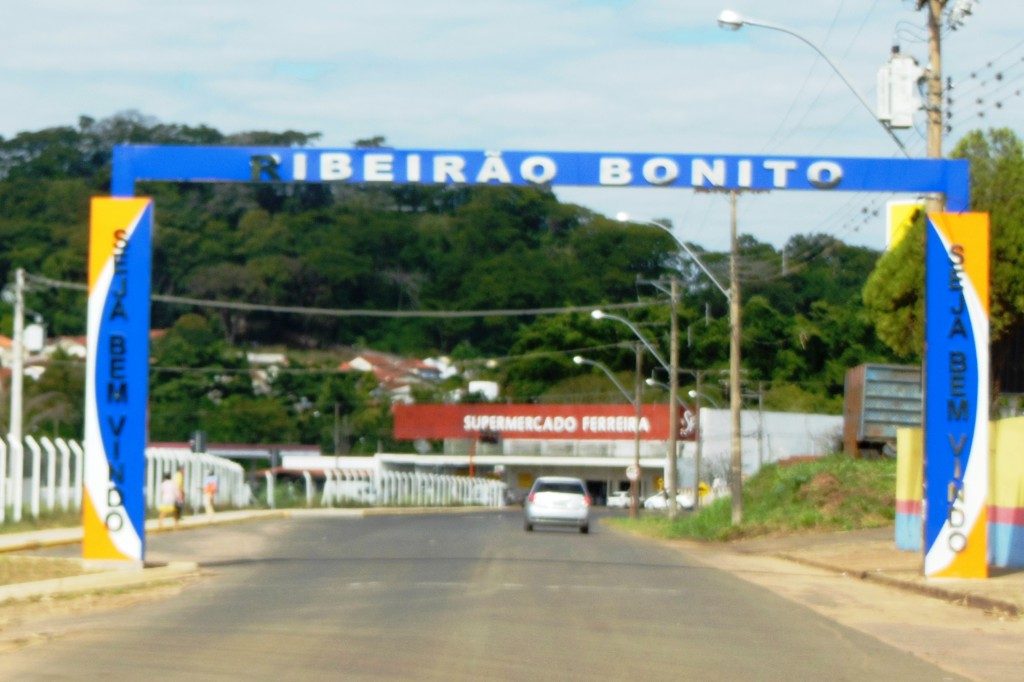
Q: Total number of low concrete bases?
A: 2